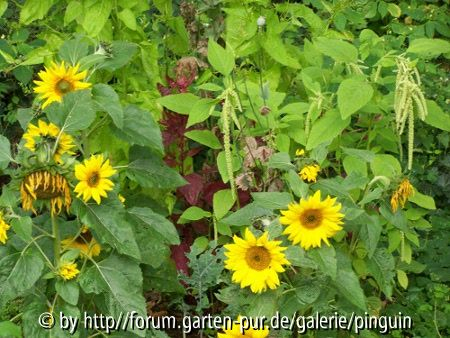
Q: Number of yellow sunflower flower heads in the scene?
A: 12